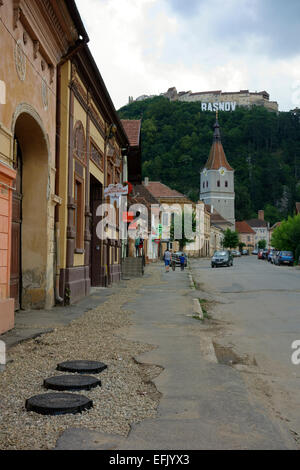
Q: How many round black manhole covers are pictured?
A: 3